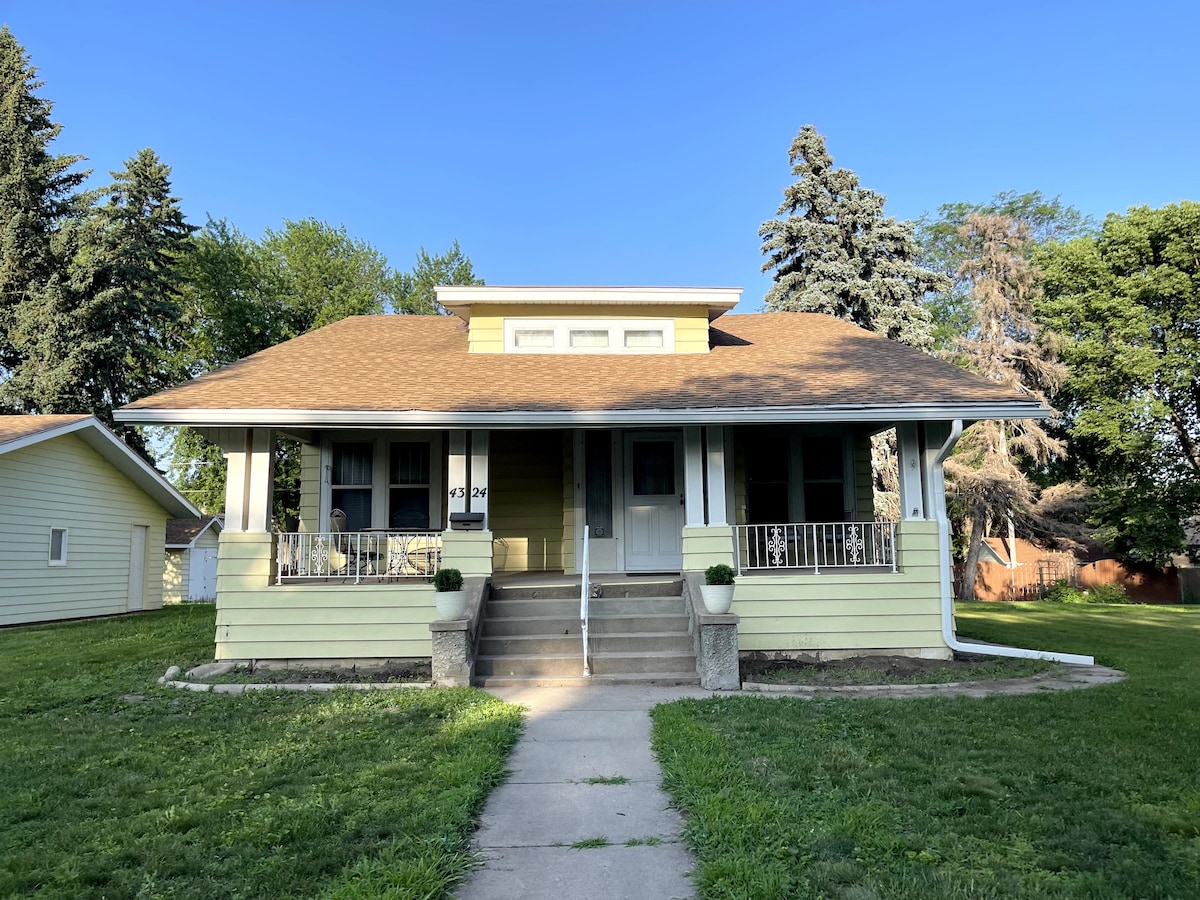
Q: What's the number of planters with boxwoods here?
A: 2